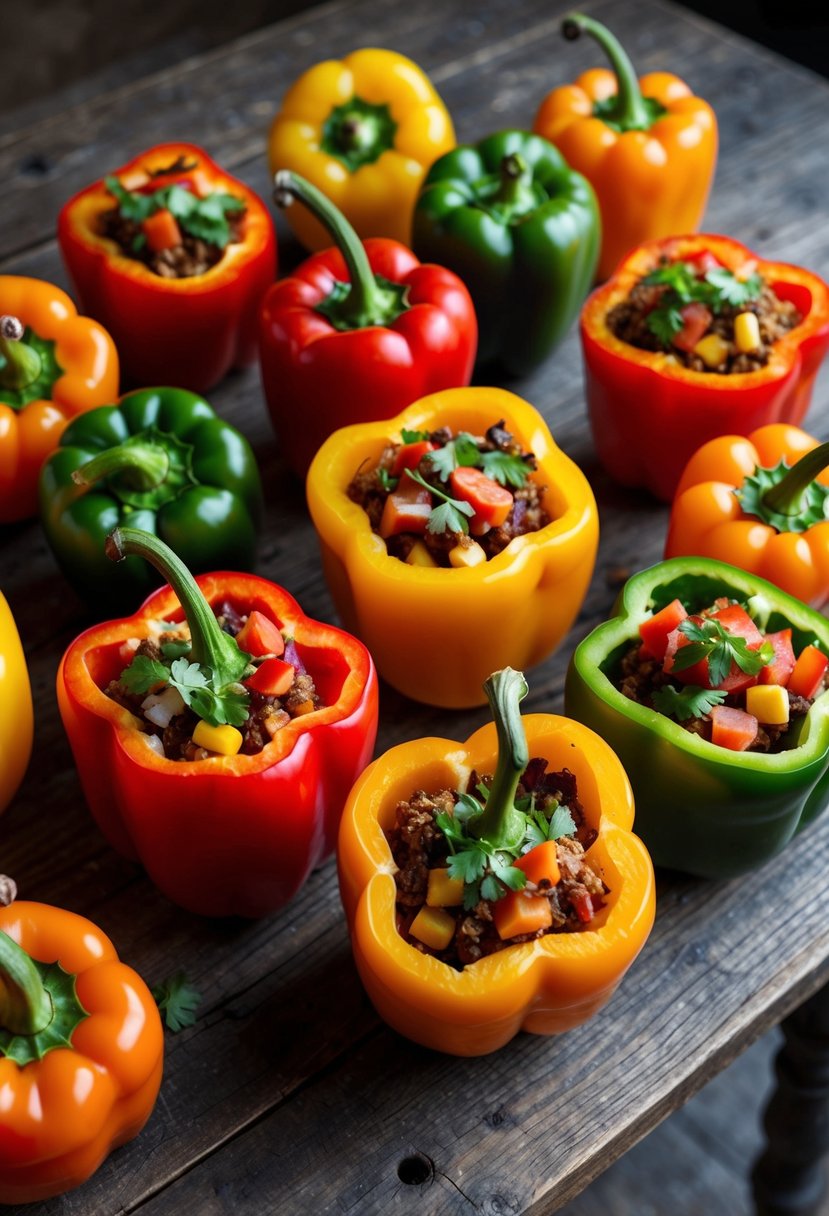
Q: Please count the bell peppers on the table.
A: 15